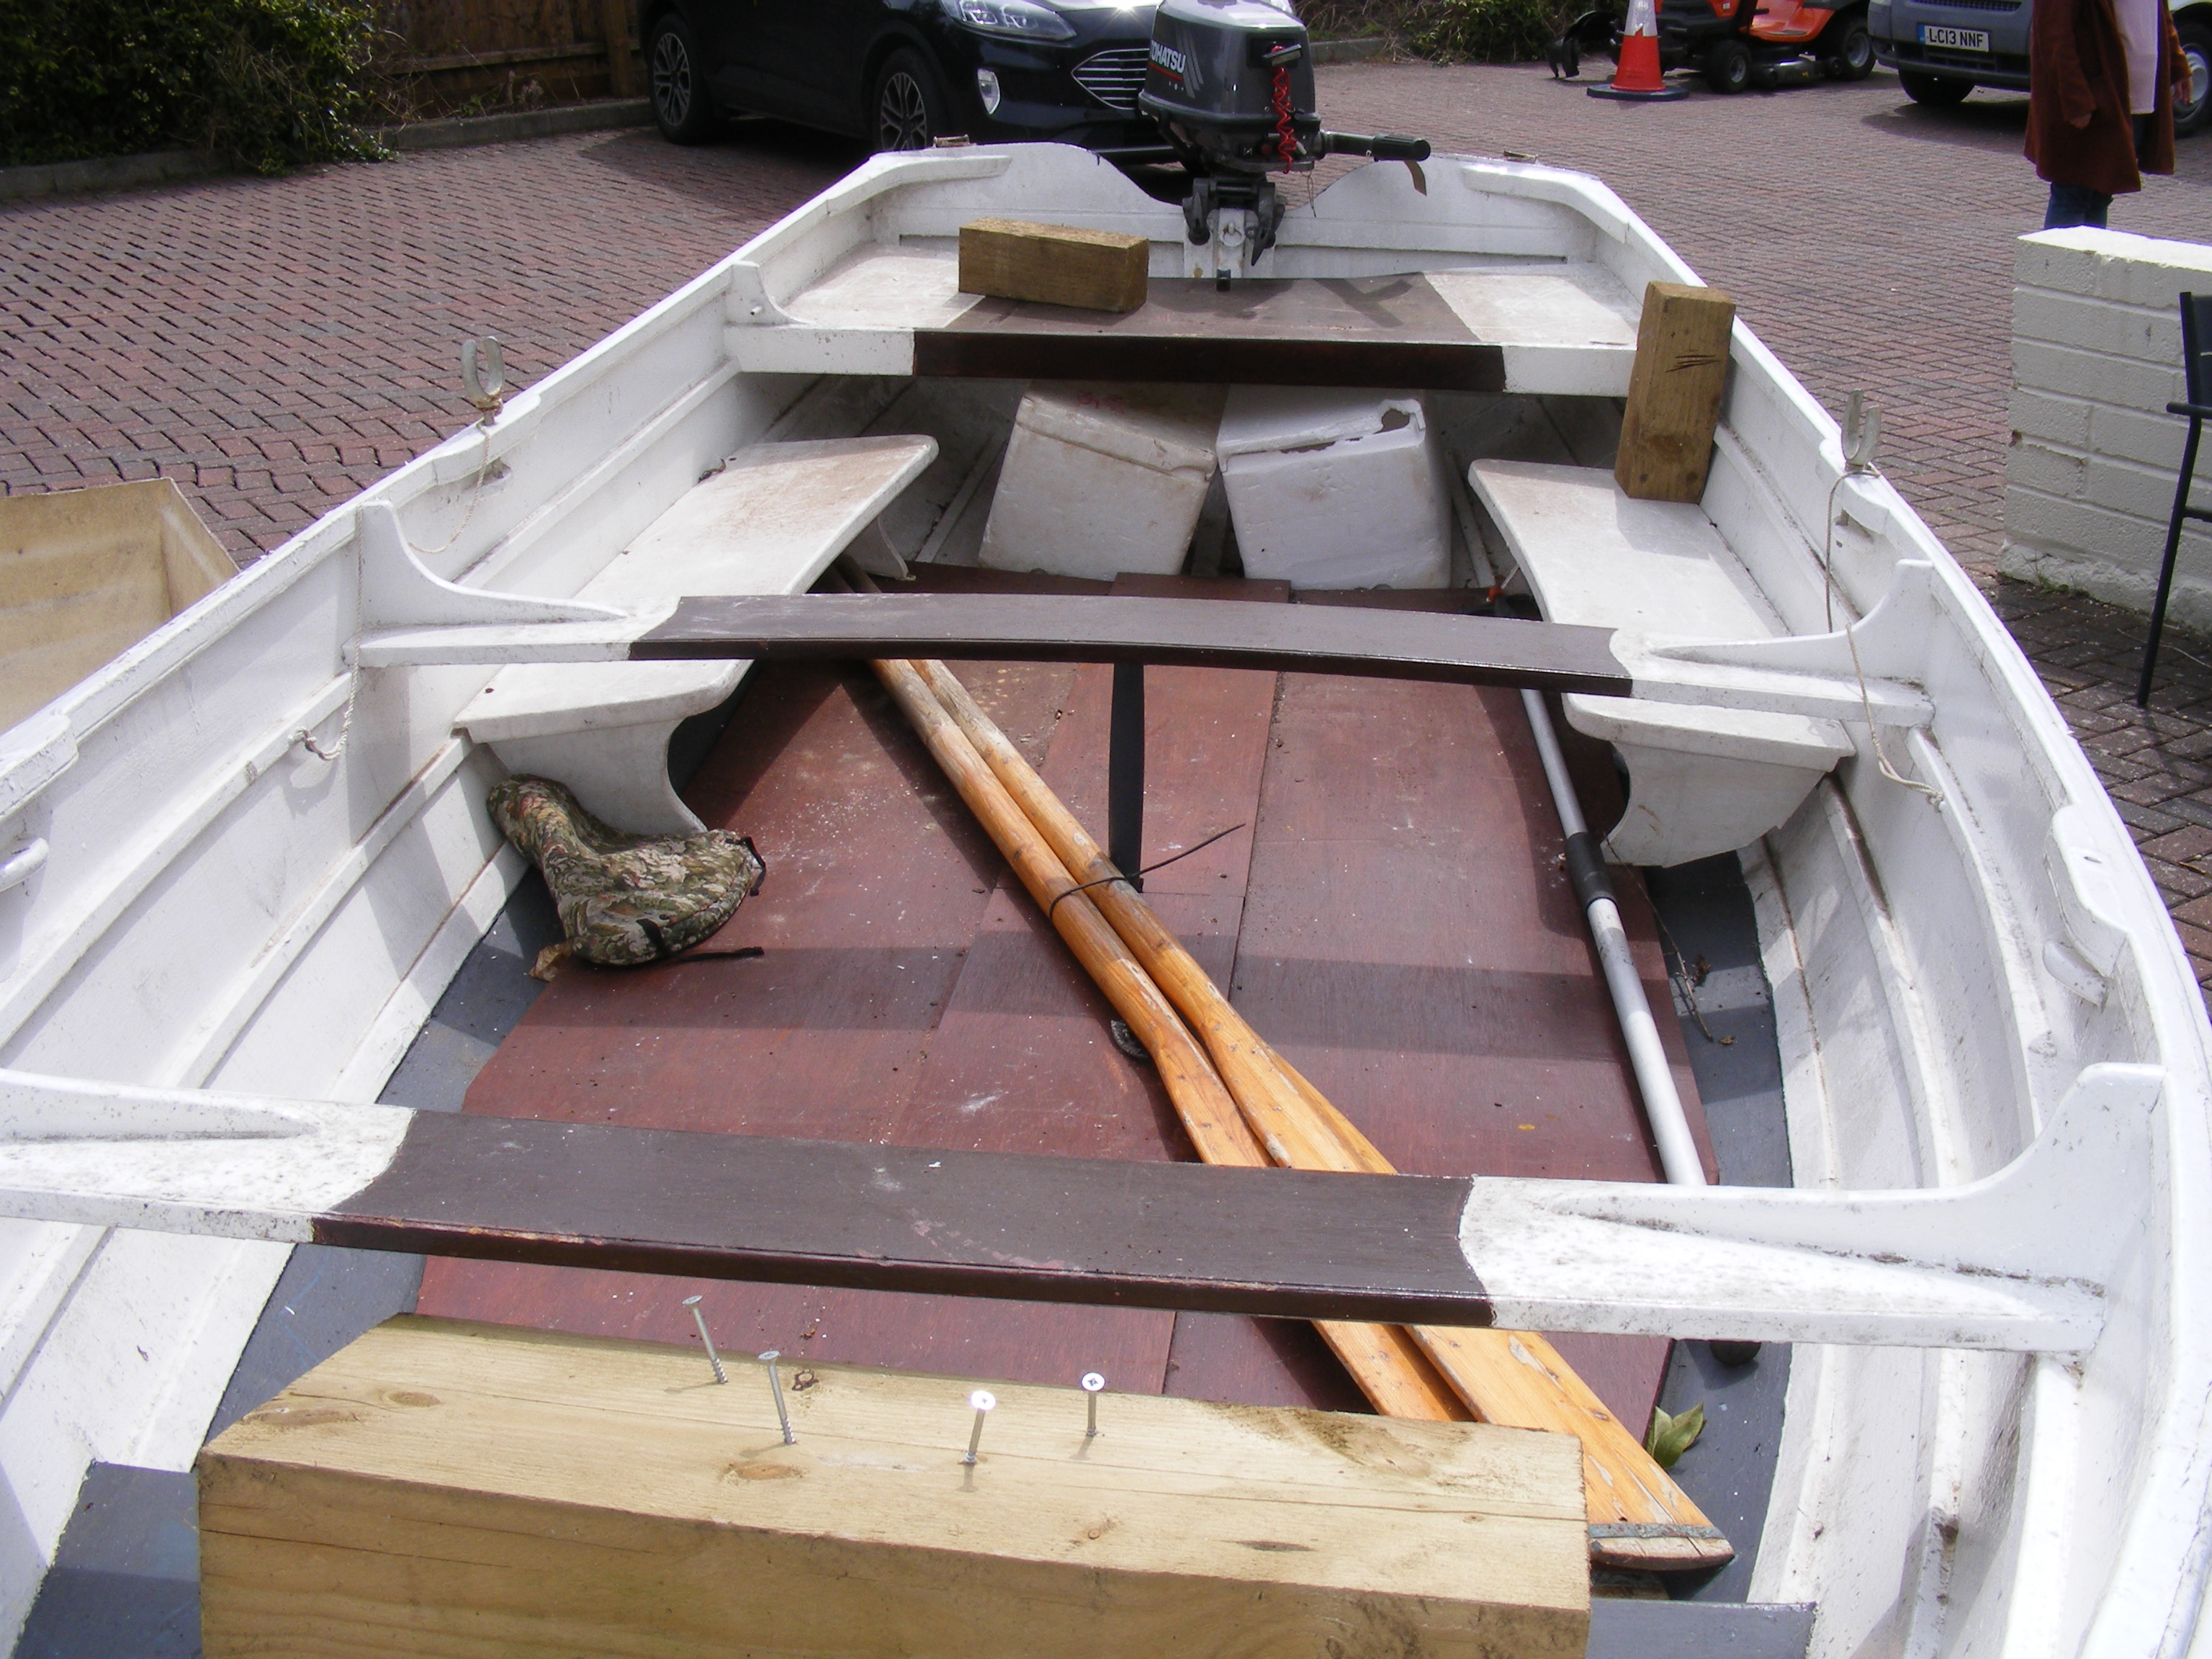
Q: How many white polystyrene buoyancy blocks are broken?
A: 1